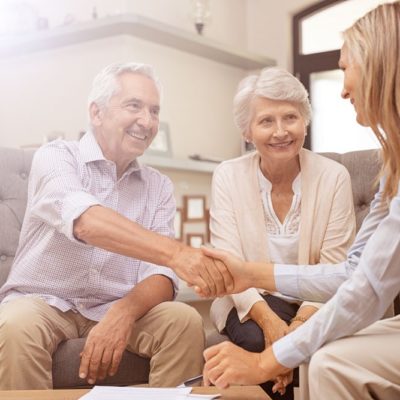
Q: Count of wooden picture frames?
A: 4